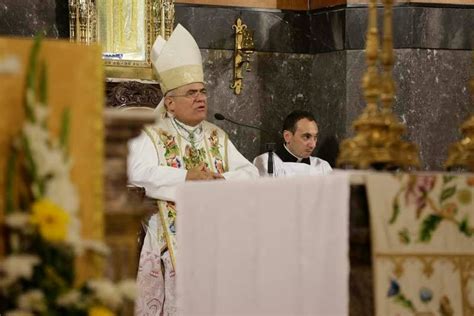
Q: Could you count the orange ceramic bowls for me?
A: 0